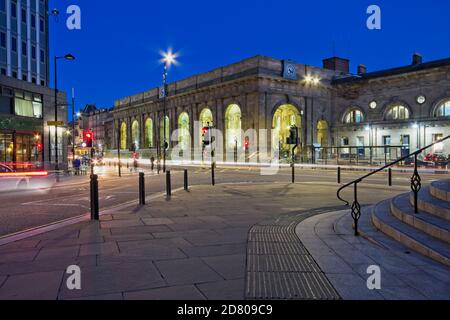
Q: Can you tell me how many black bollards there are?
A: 6